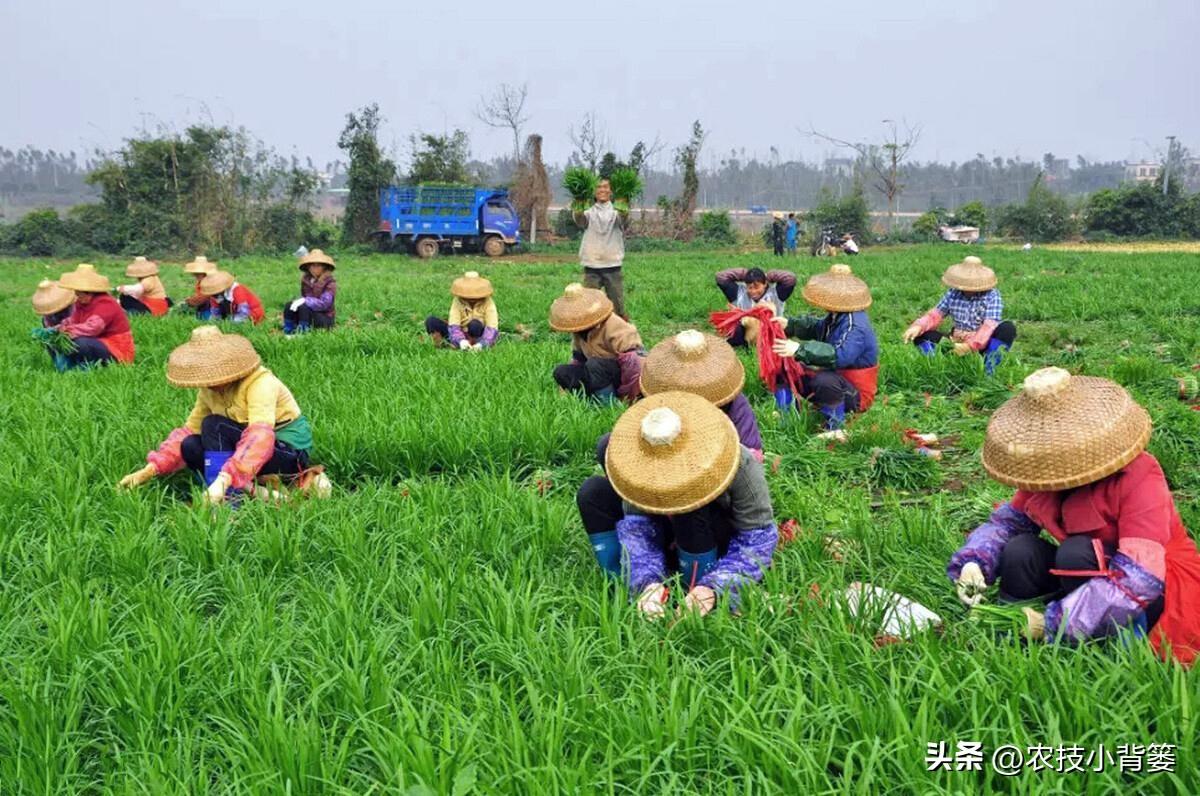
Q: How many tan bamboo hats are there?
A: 14